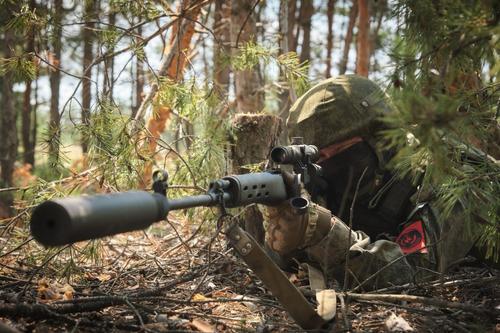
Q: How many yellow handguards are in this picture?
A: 0